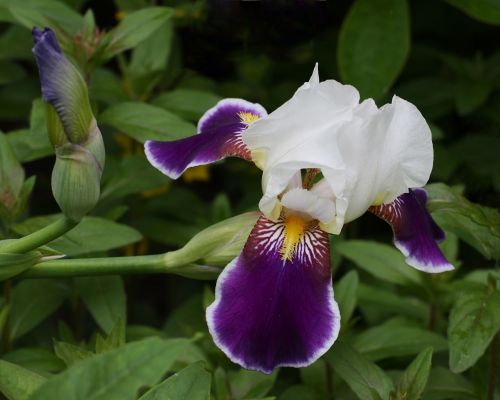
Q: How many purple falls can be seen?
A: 3